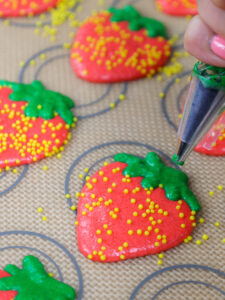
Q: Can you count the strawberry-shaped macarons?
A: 7